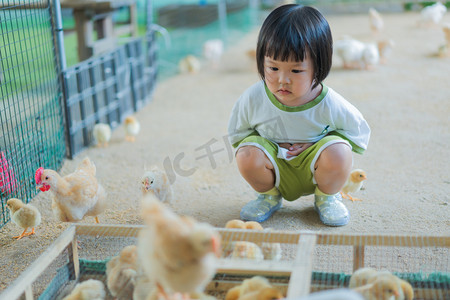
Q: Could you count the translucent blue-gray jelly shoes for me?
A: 2